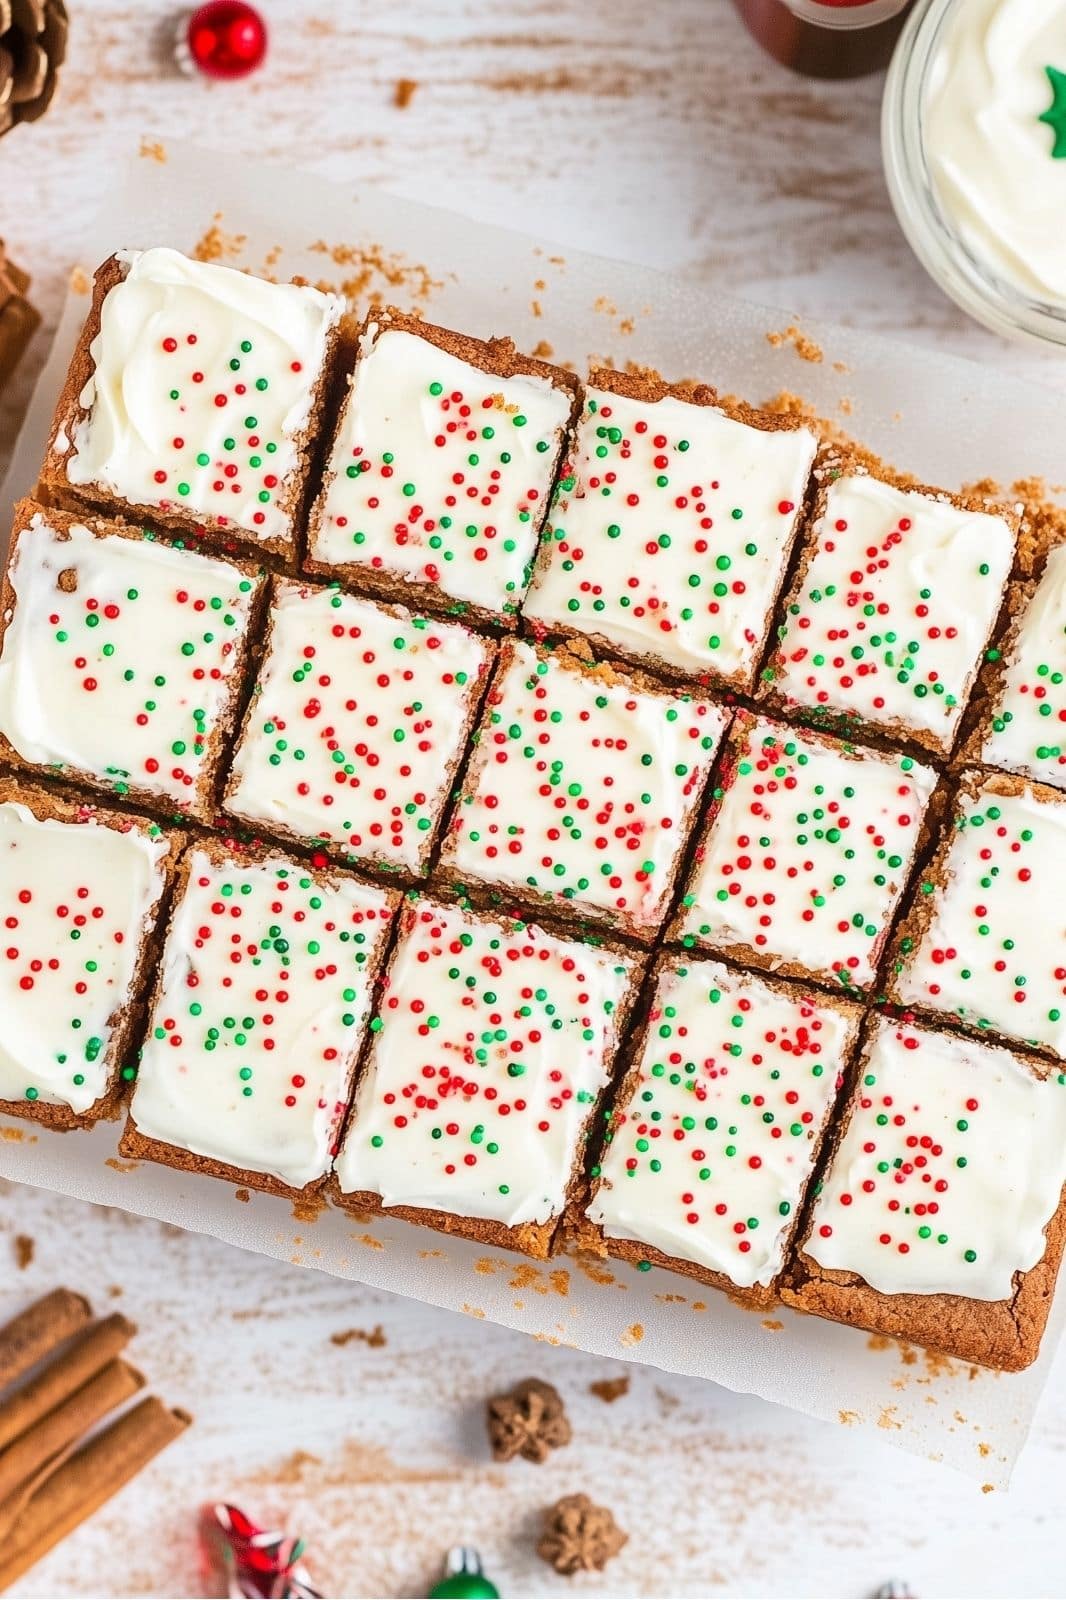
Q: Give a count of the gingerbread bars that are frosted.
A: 15